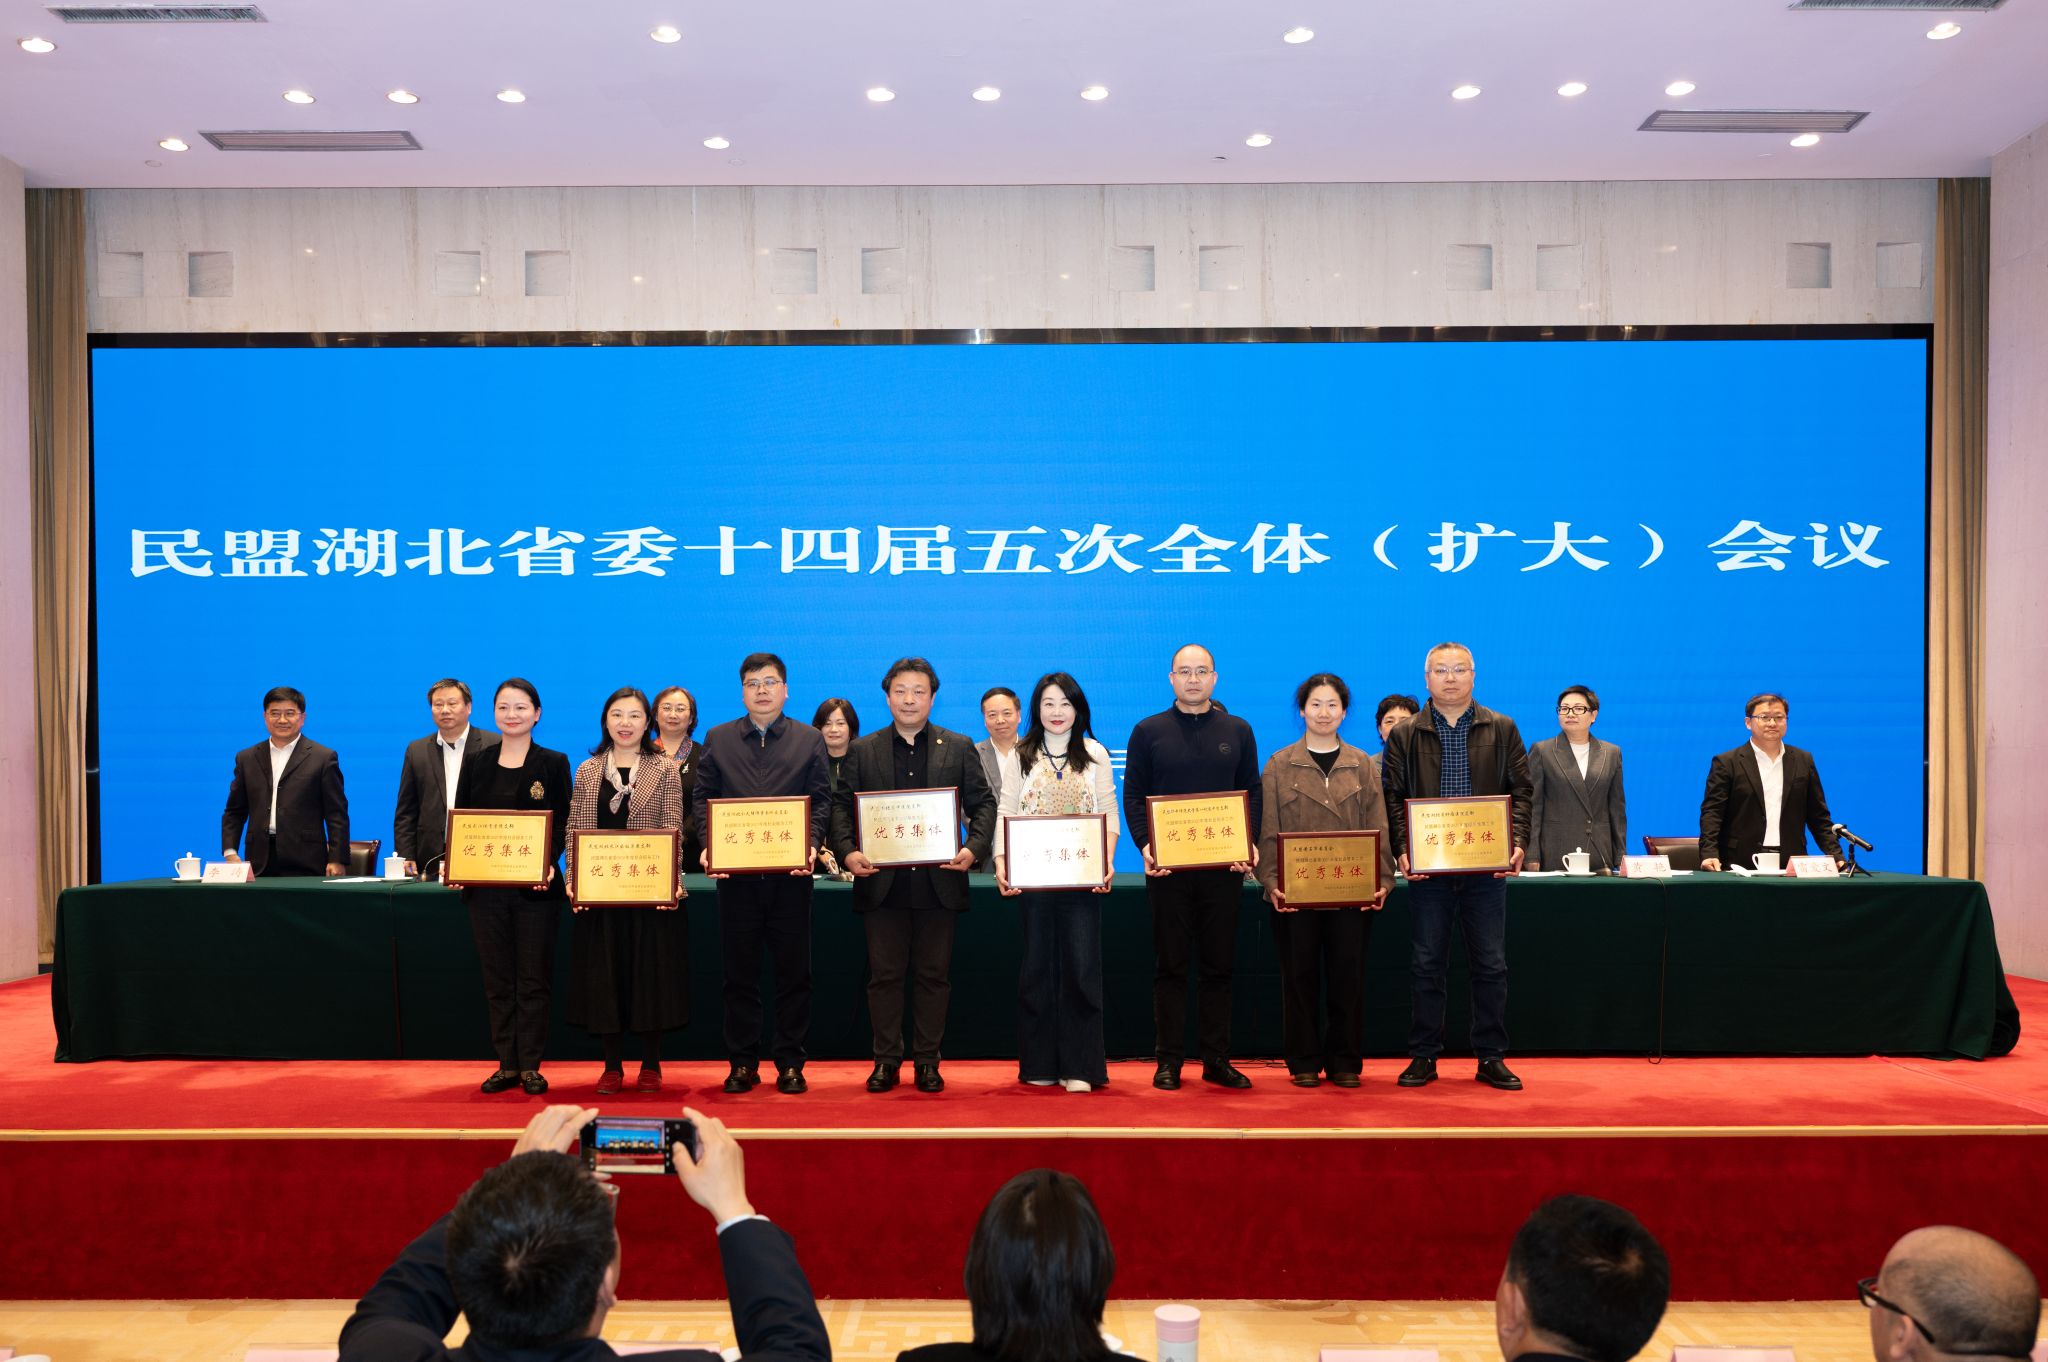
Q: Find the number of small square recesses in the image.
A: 12